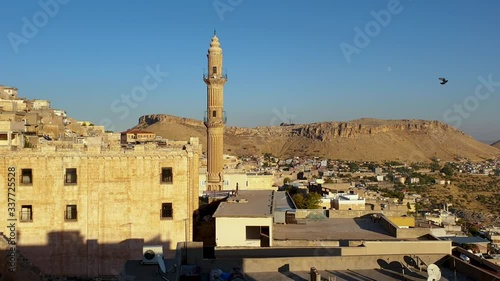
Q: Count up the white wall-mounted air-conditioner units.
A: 1